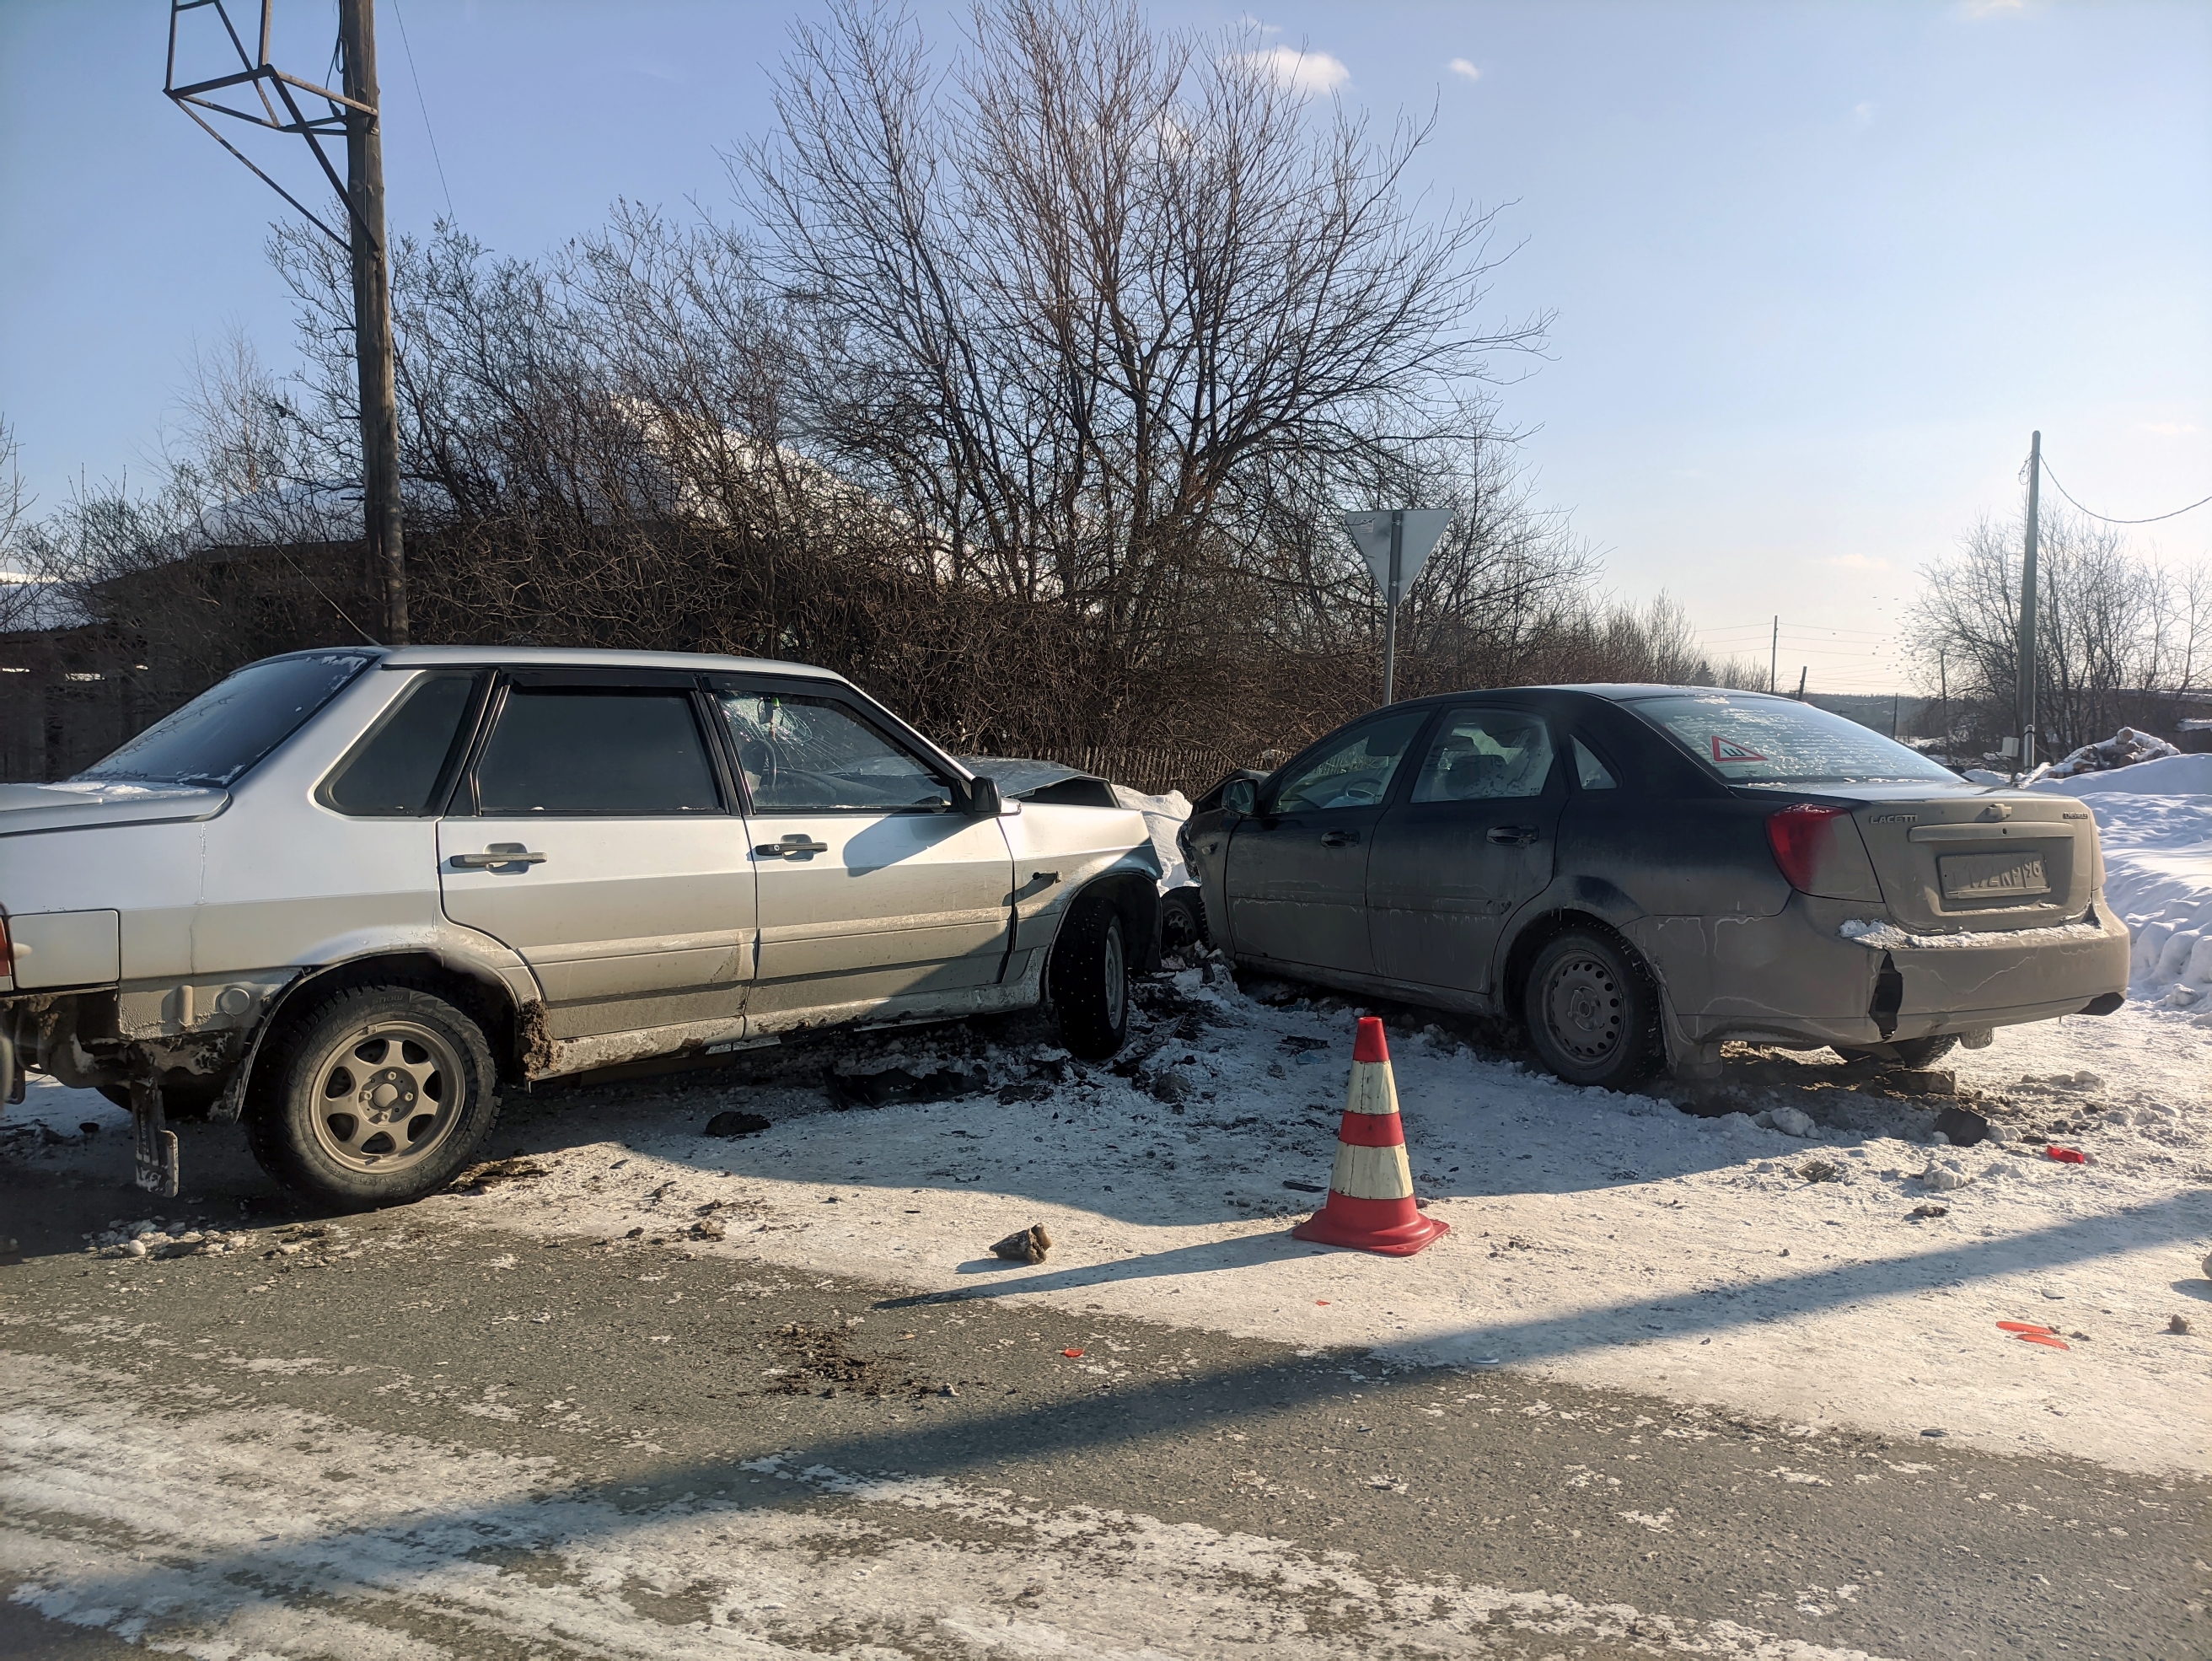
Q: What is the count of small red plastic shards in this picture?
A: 5